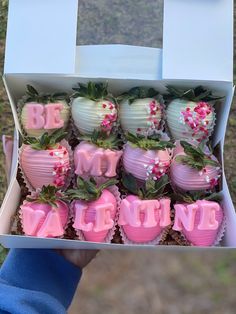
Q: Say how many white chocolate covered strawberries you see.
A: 4